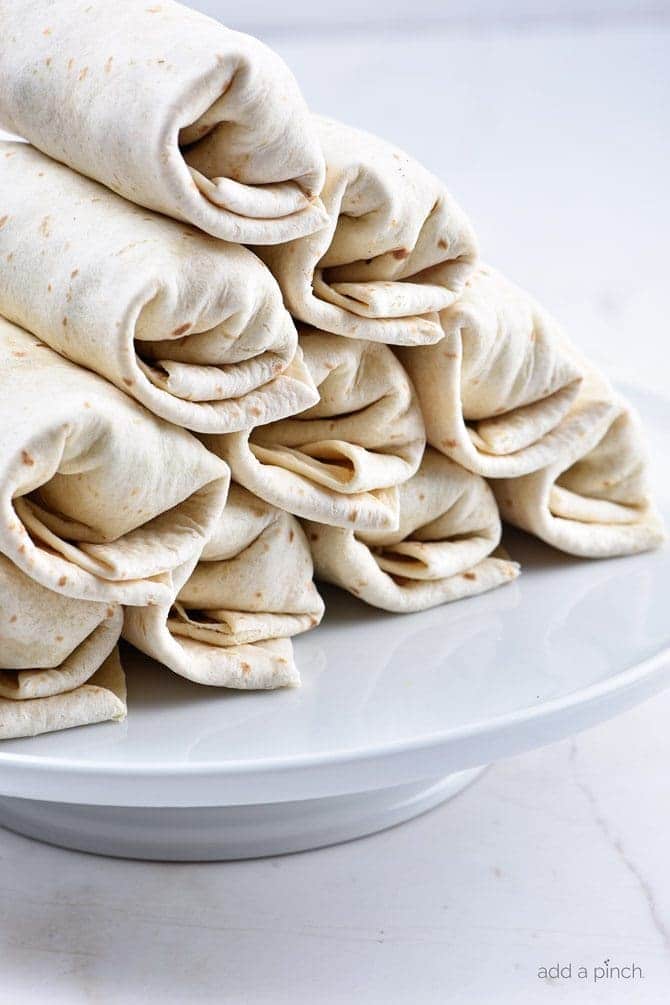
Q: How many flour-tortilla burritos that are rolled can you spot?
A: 10